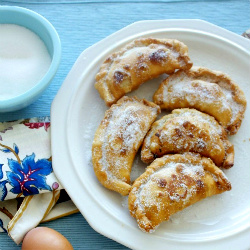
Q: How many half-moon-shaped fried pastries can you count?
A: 5